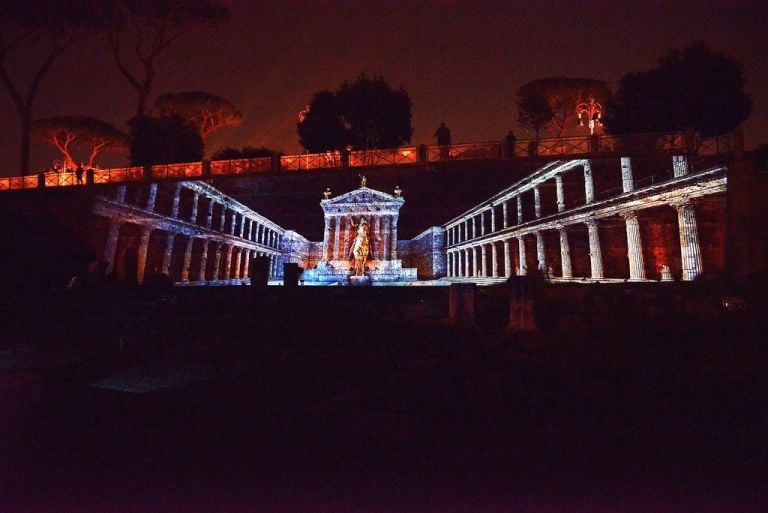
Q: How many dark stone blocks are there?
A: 4